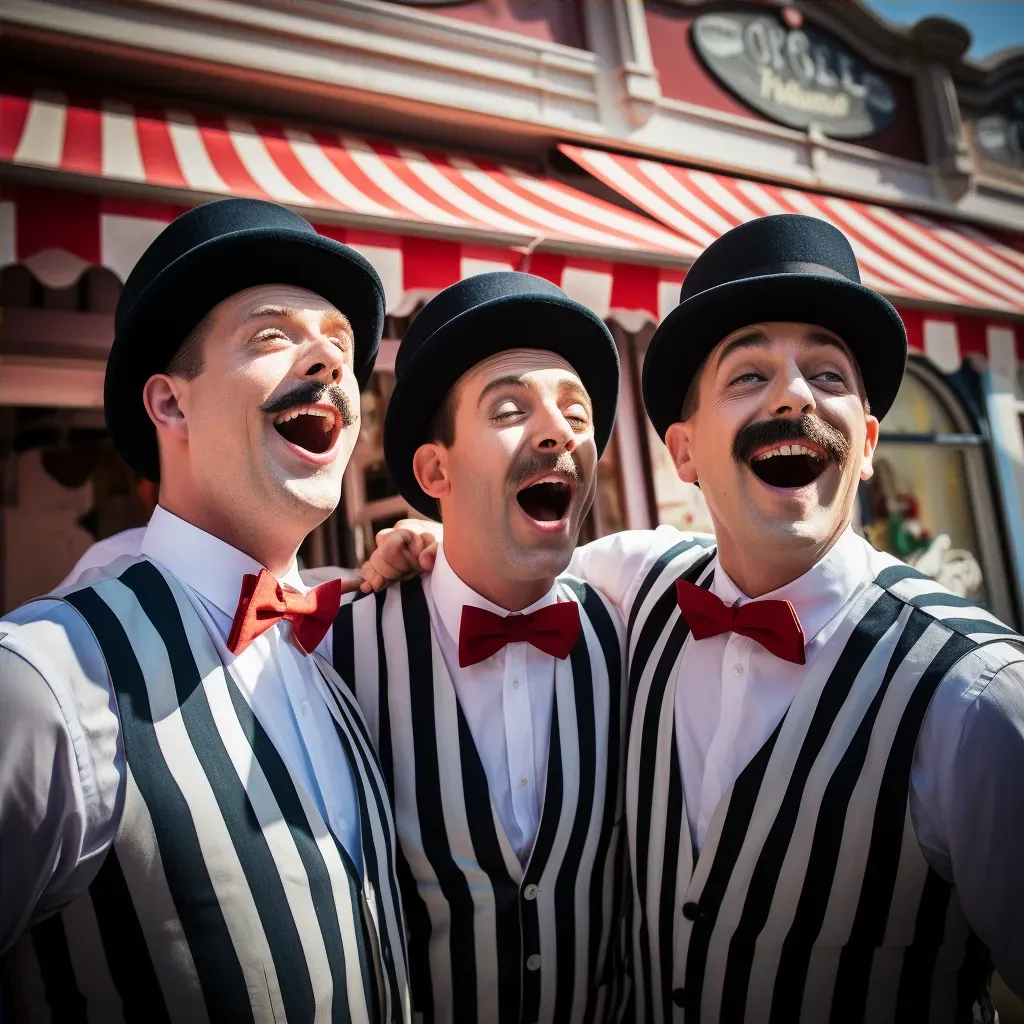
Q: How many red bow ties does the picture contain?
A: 3